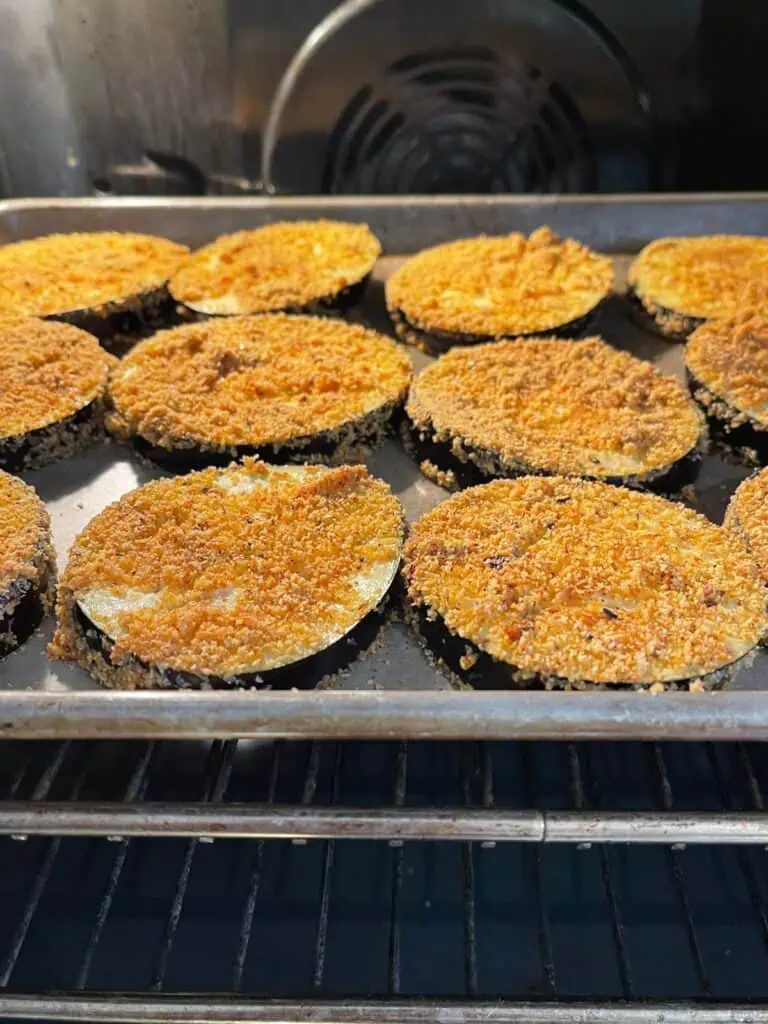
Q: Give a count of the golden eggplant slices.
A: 12